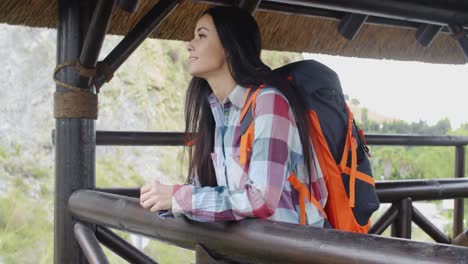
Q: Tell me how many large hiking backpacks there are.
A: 1